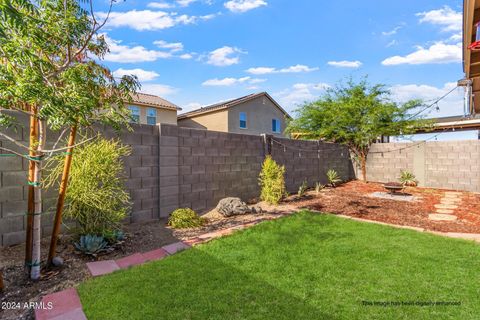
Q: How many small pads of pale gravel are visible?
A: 1